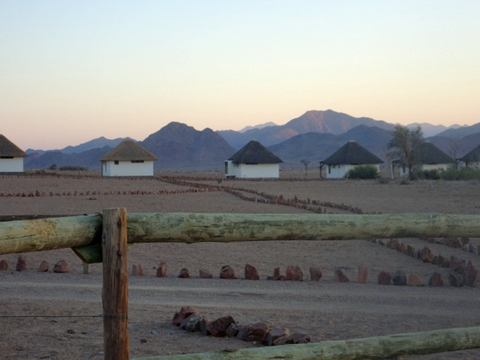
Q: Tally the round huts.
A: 6